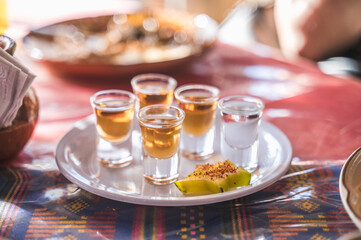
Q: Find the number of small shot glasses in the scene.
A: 5